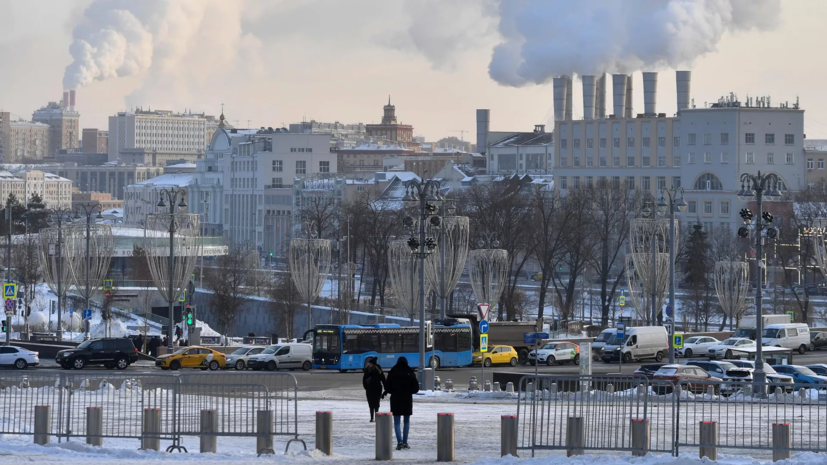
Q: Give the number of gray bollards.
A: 13